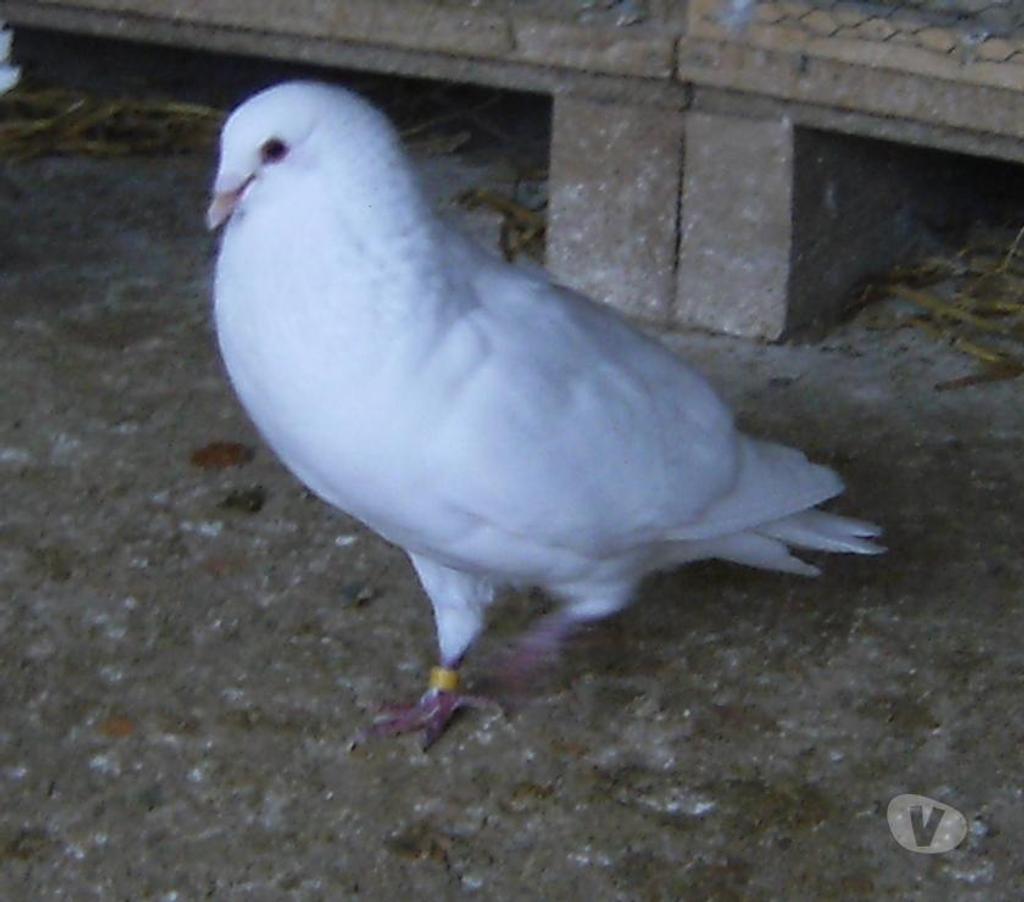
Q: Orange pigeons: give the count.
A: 0